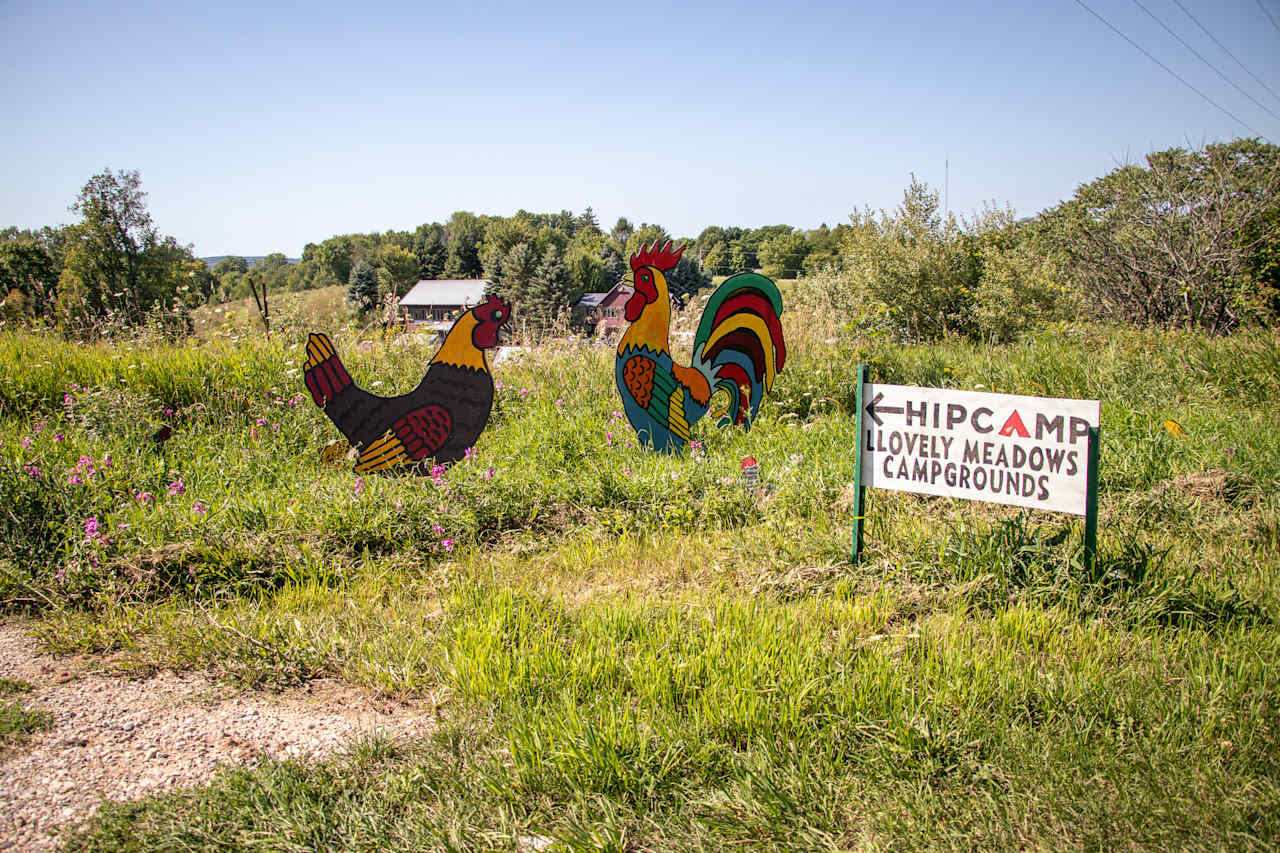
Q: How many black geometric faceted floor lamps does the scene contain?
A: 0